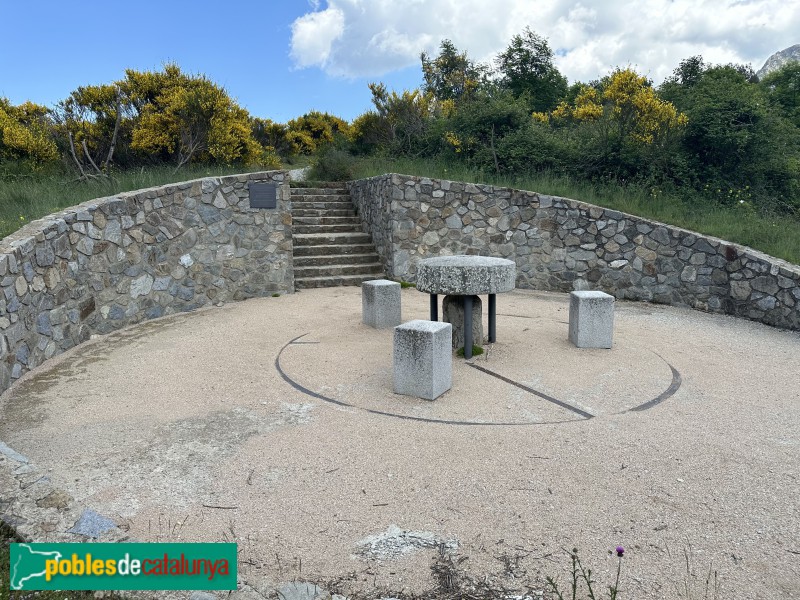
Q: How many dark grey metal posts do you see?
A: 3